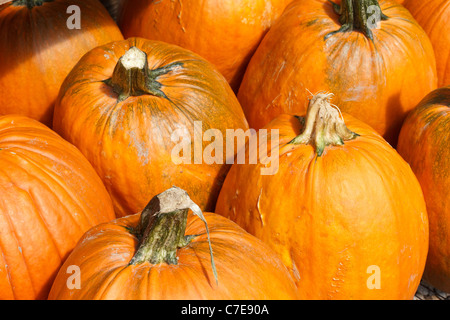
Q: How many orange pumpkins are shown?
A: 9